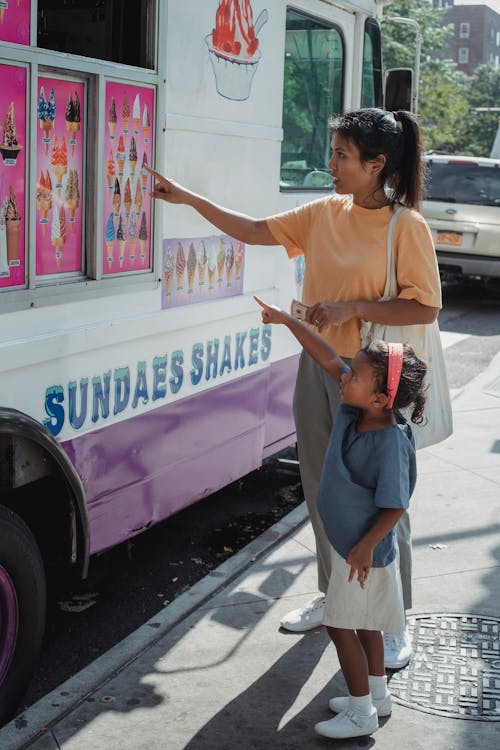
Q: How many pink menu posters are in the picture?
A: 4